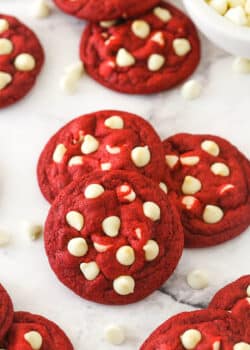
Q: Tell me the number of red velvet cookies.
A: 10